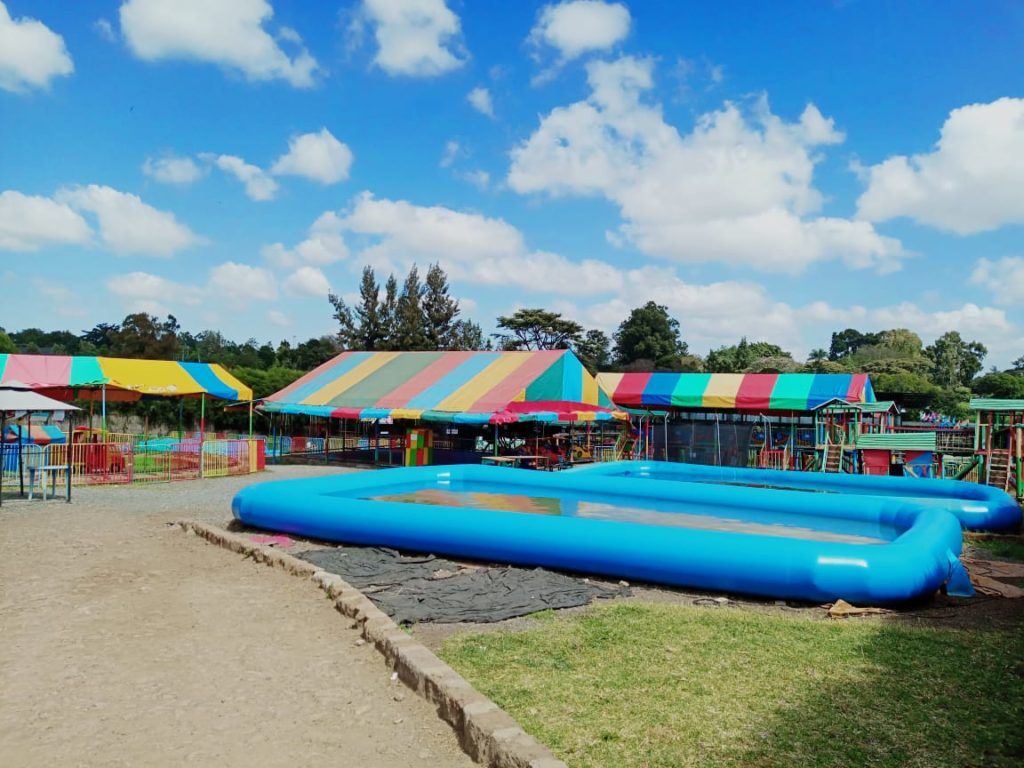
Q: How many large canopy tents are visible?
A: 3